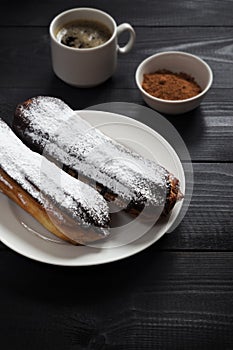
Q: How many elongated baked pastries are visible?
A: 2